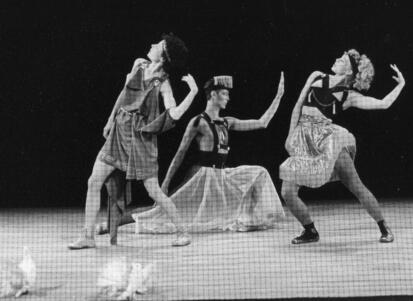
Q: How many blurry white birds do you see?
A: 2